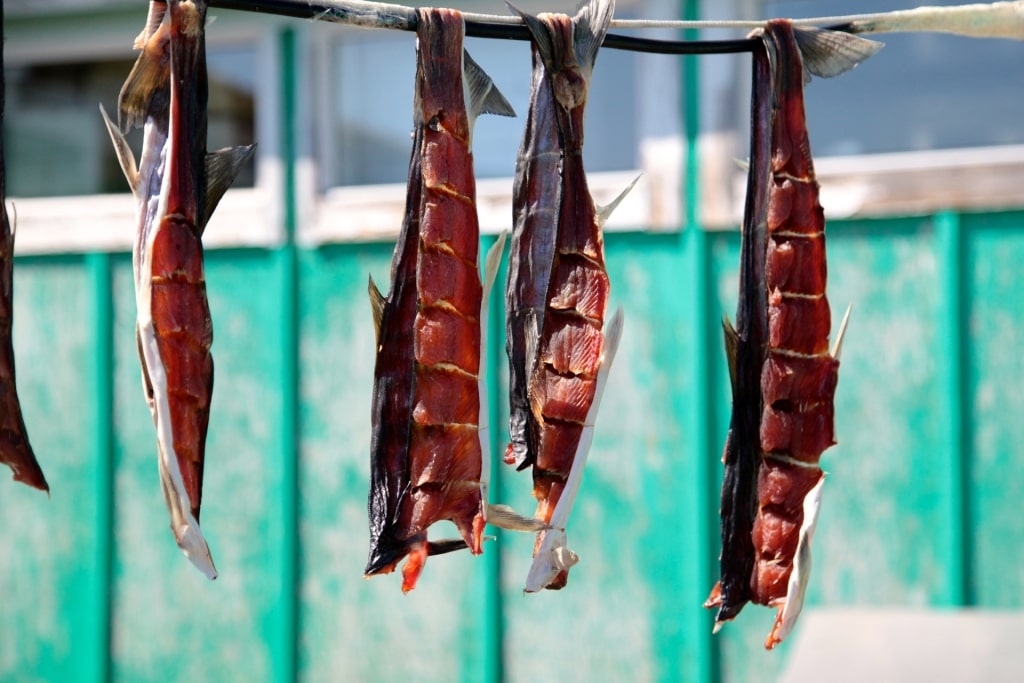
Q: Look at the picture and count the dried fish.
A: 5